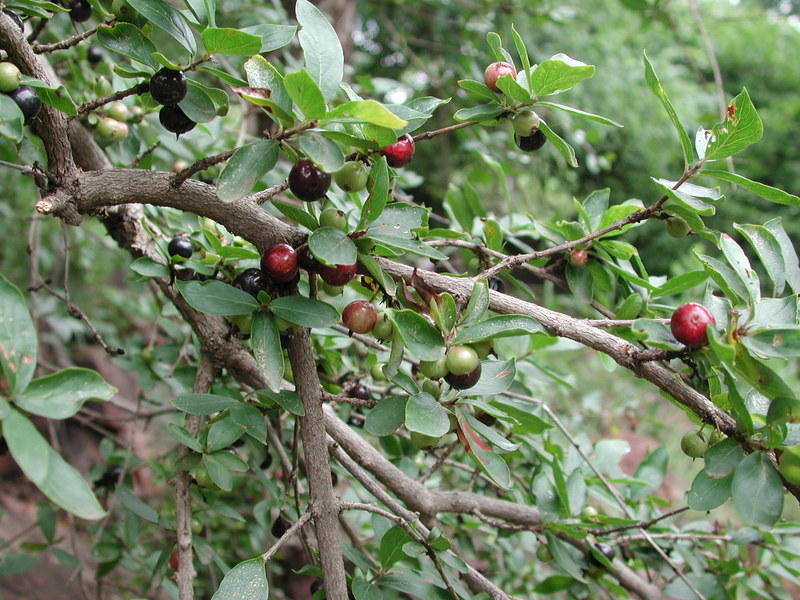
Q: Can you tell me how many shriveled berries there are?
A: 0